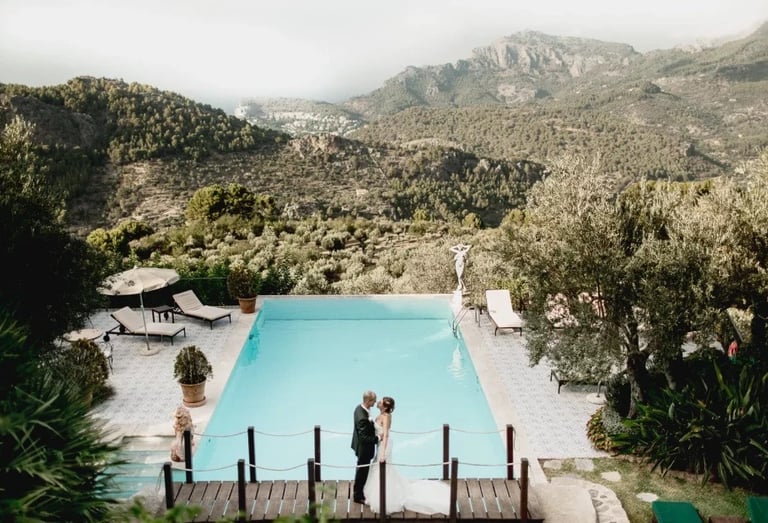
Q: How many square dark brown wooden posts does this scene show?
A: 11